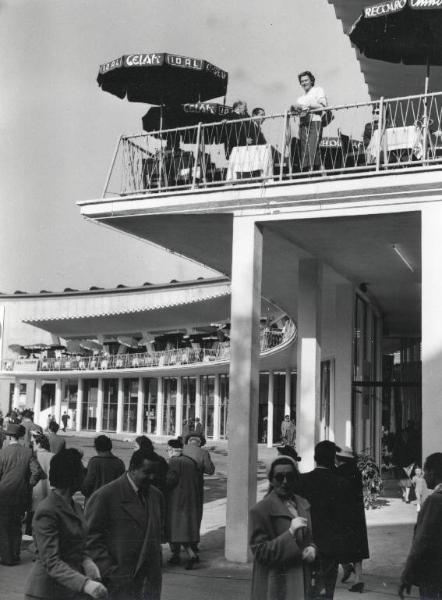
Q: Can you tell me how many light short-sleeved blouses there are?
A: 1